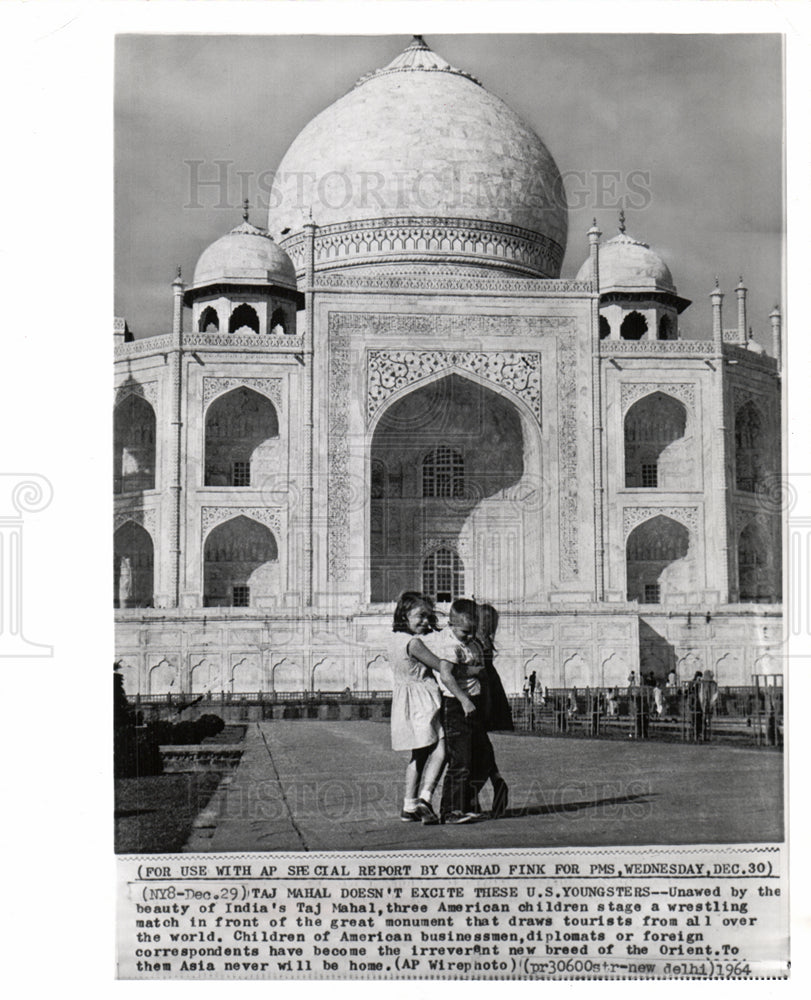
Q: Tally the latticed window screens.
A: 6